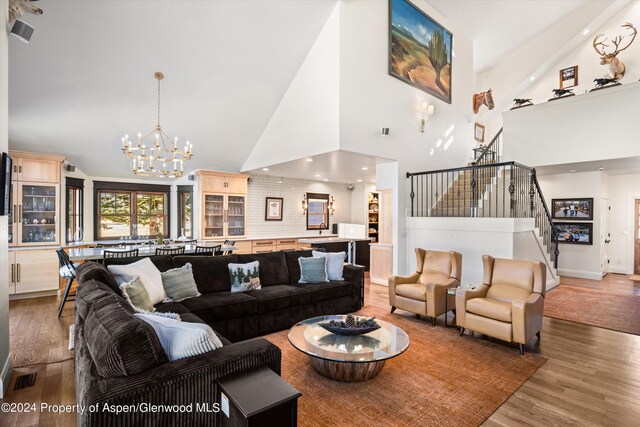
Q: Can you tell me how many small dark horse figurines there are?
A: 3